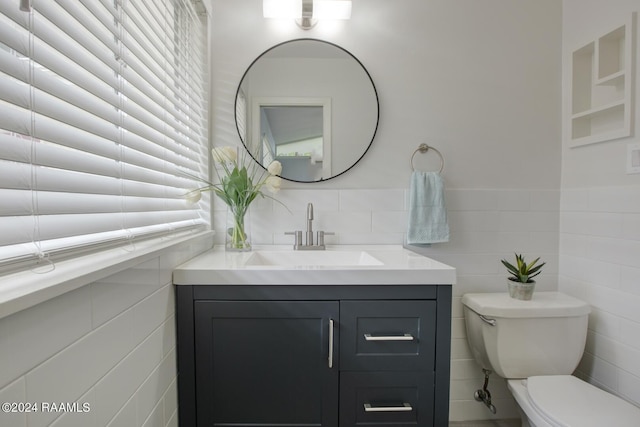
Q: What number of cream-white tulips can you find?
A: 5